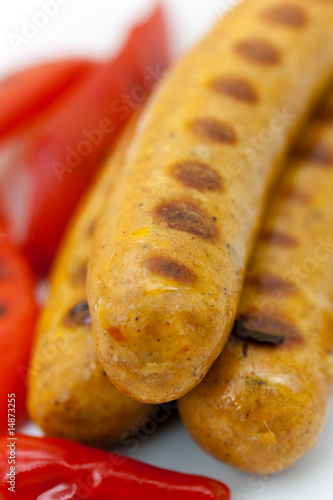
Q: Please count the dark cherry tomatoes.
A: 0